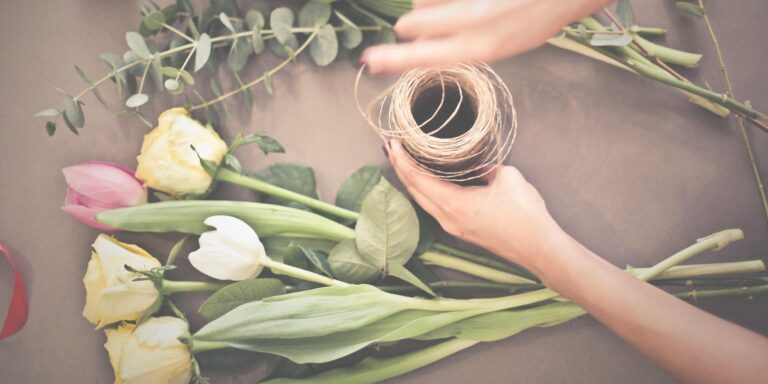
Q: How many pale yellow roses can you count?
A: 3